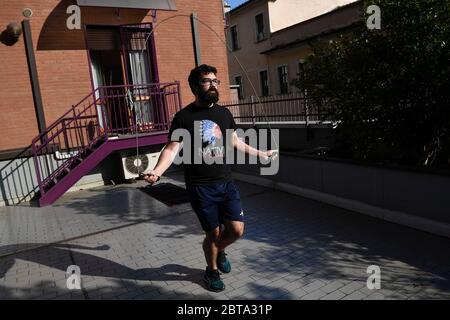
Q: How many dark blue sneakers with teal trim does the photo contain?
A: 2